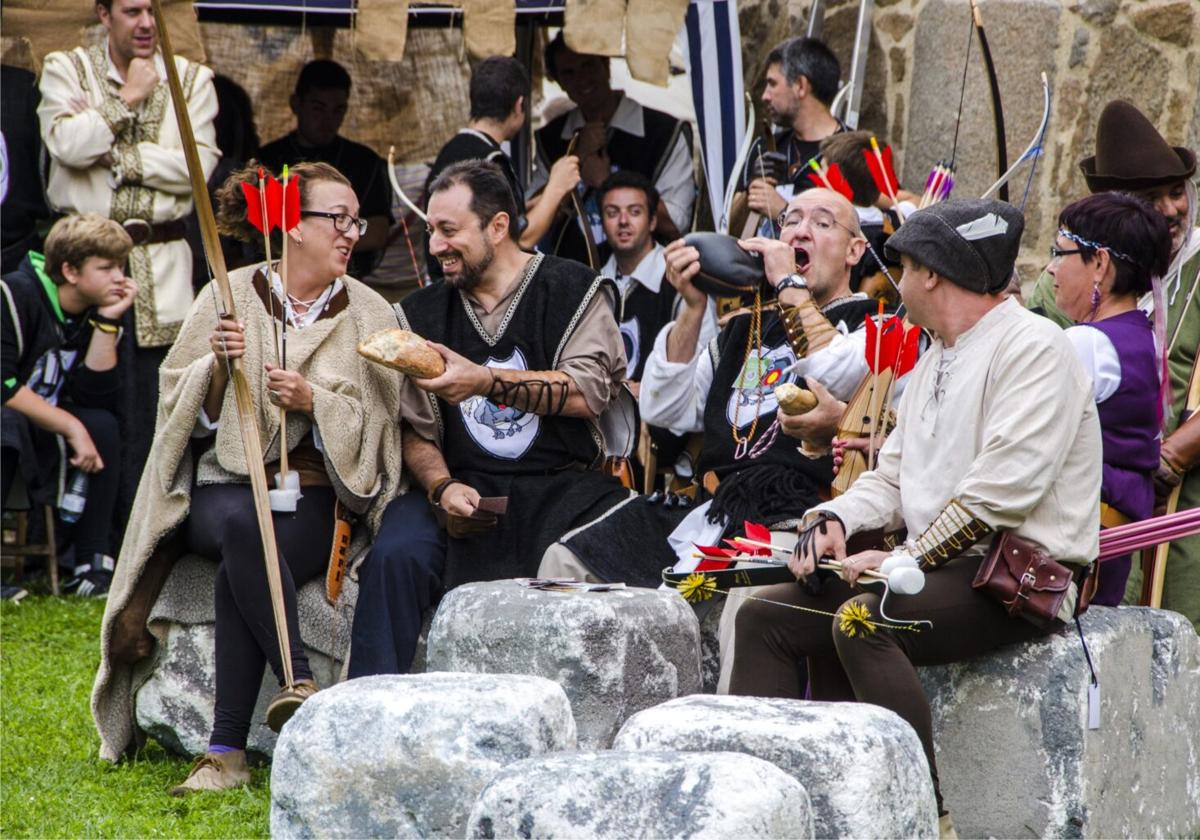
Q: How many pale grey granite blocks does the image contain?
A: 6